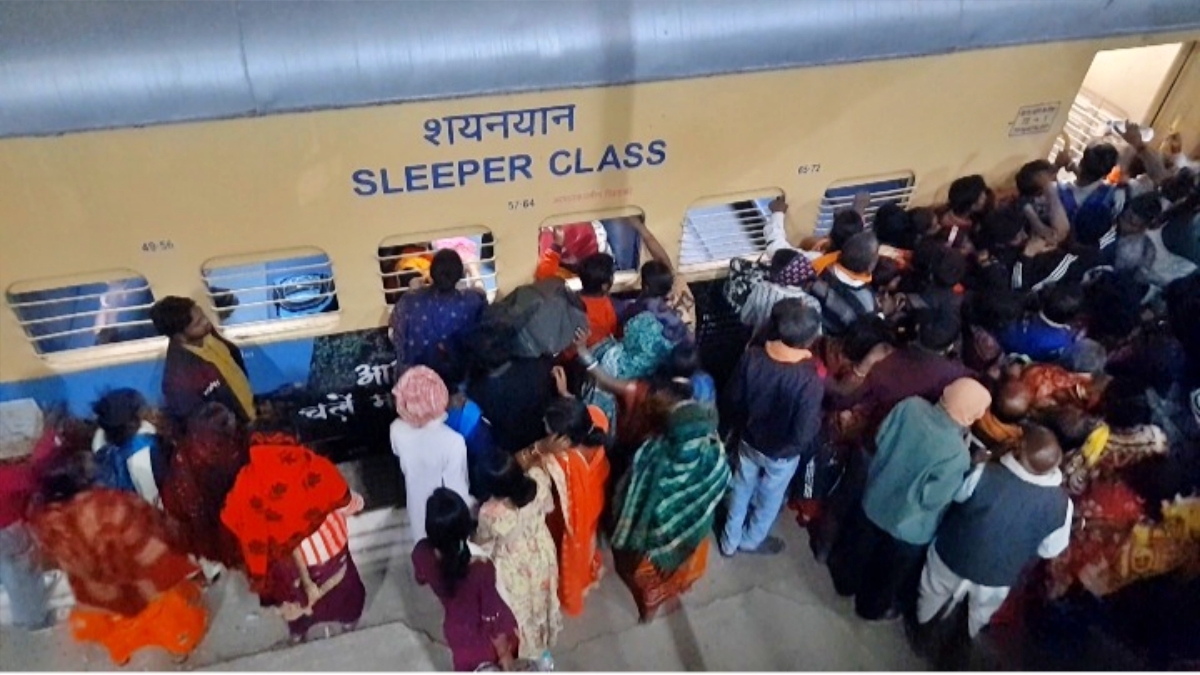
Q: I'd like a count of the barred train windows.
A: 5